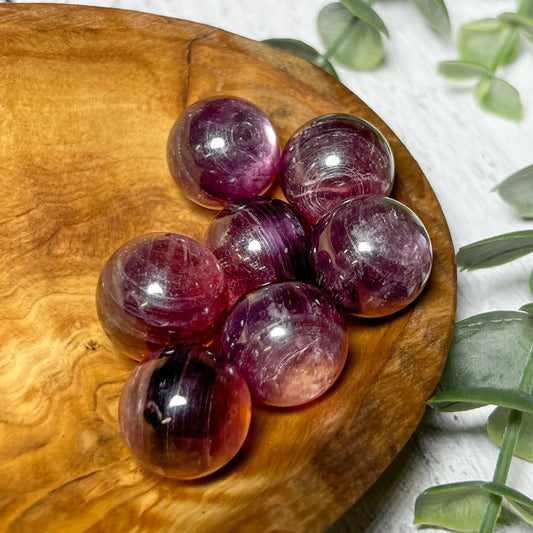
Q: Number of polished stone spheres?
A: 7